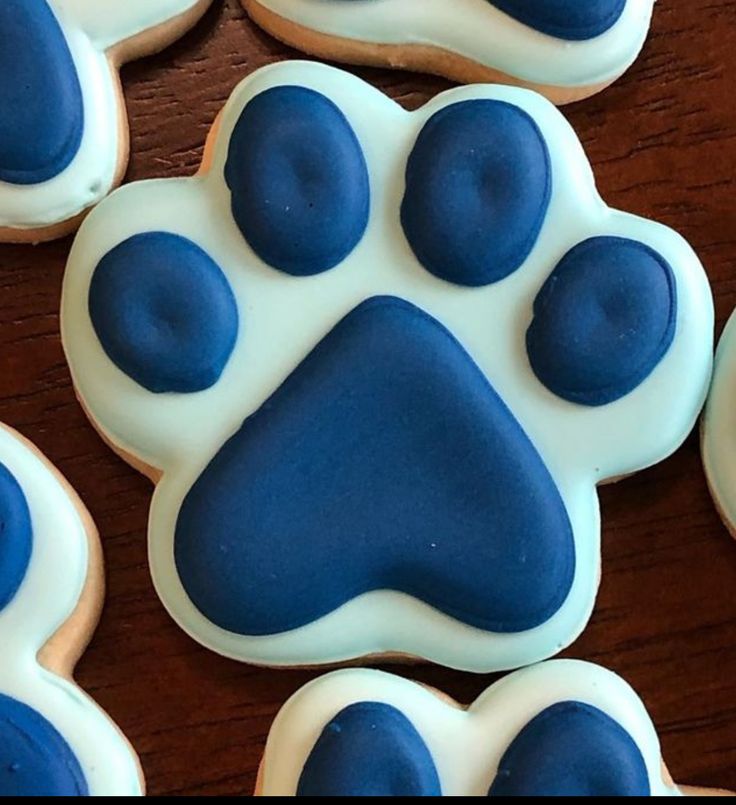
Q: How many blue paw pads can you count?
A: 11